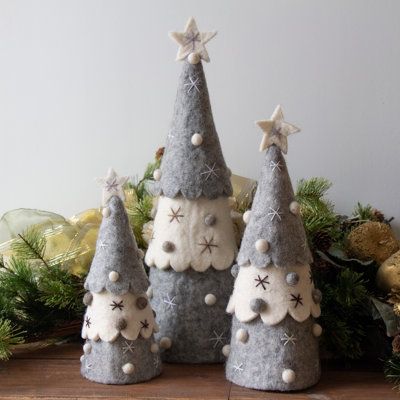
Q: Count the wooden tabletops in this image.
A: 1